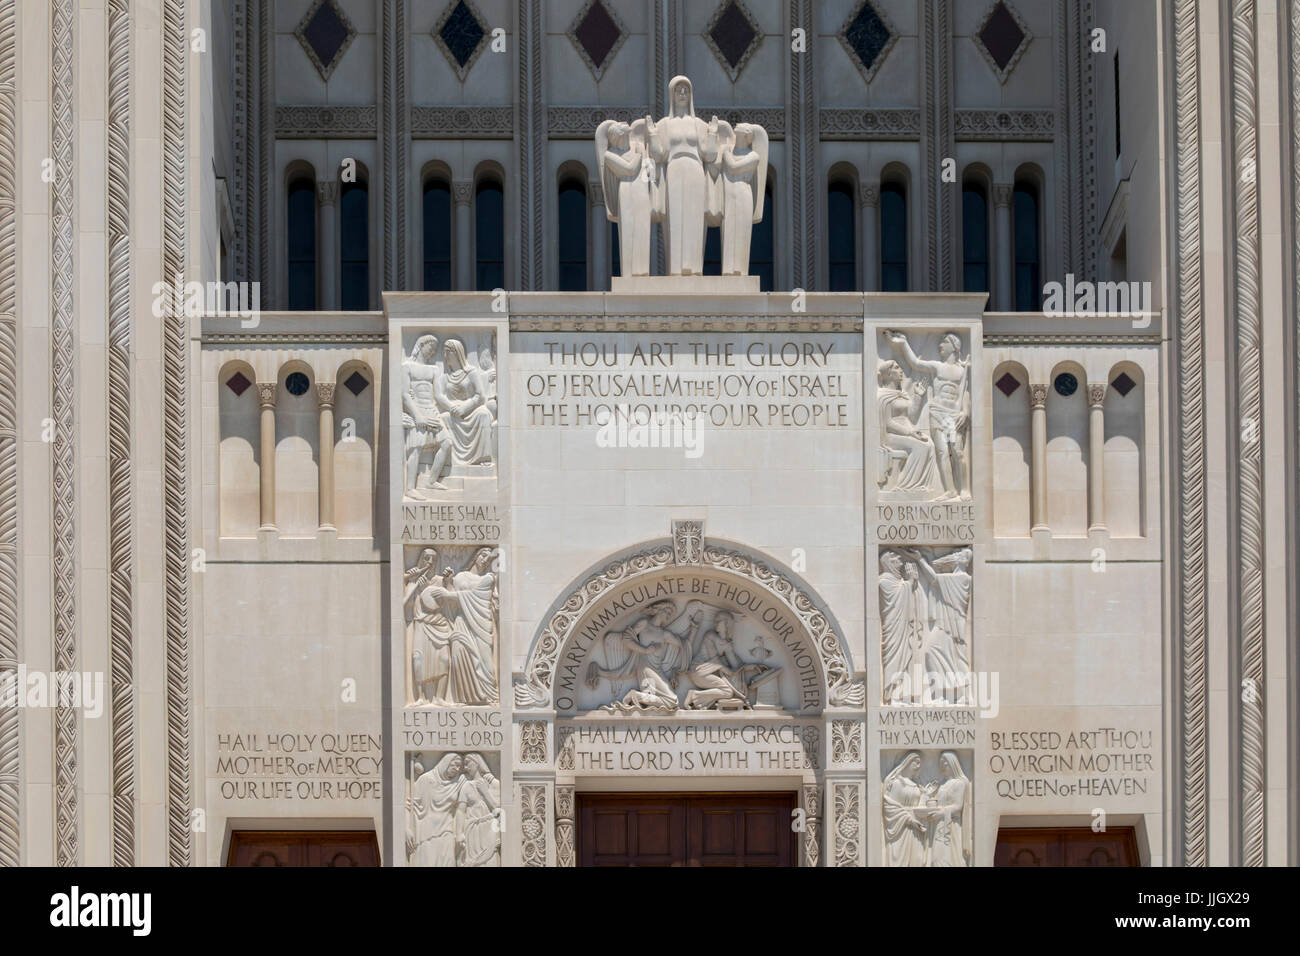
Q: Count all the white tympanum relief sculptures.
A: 1